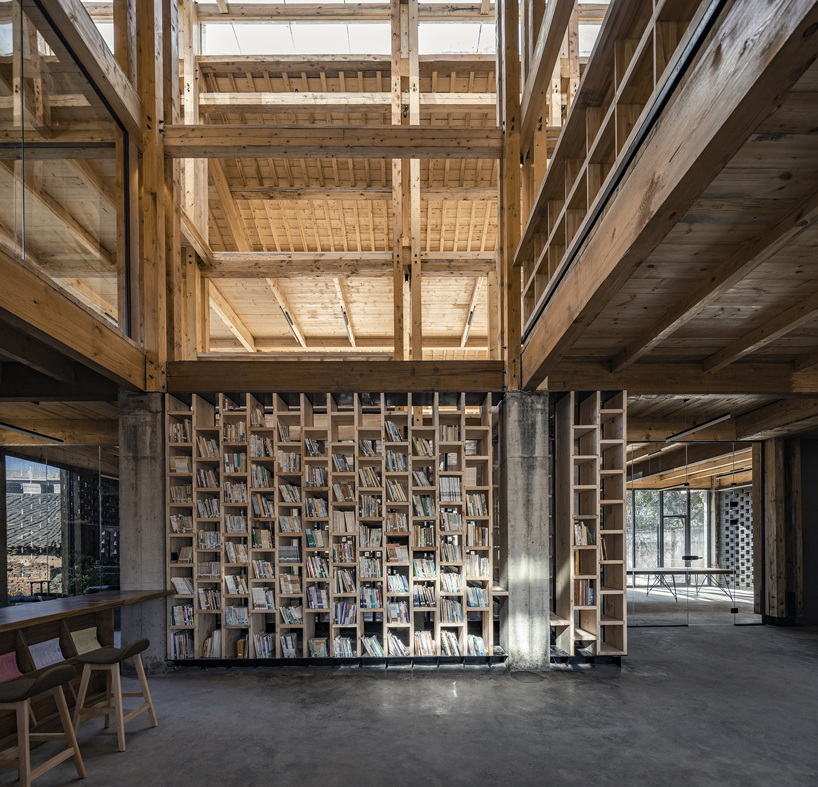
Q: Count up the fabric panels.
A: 3